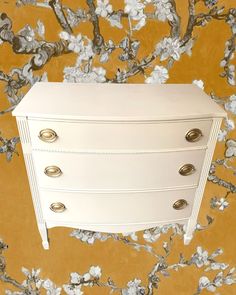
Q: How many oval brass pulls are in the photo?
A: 6